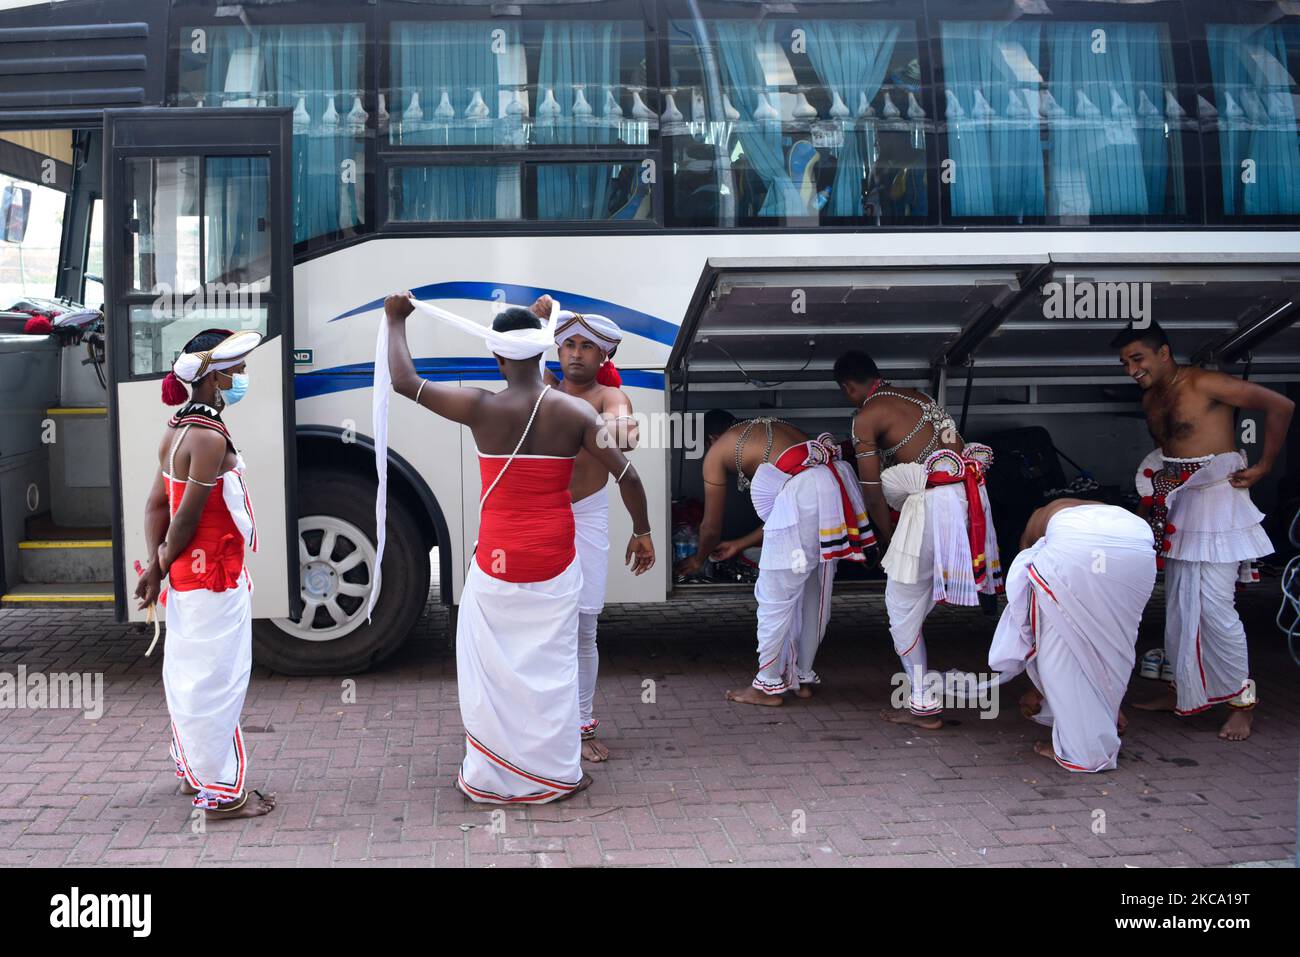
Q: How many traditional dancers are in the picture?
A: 7